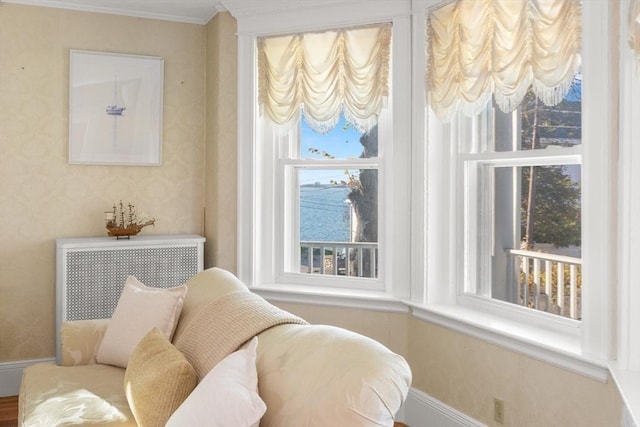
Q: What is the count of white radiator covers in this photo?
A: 1